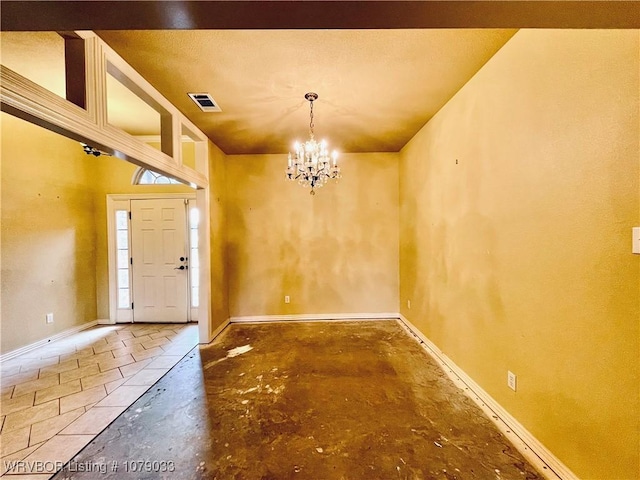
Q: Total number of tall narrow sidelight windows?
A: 2